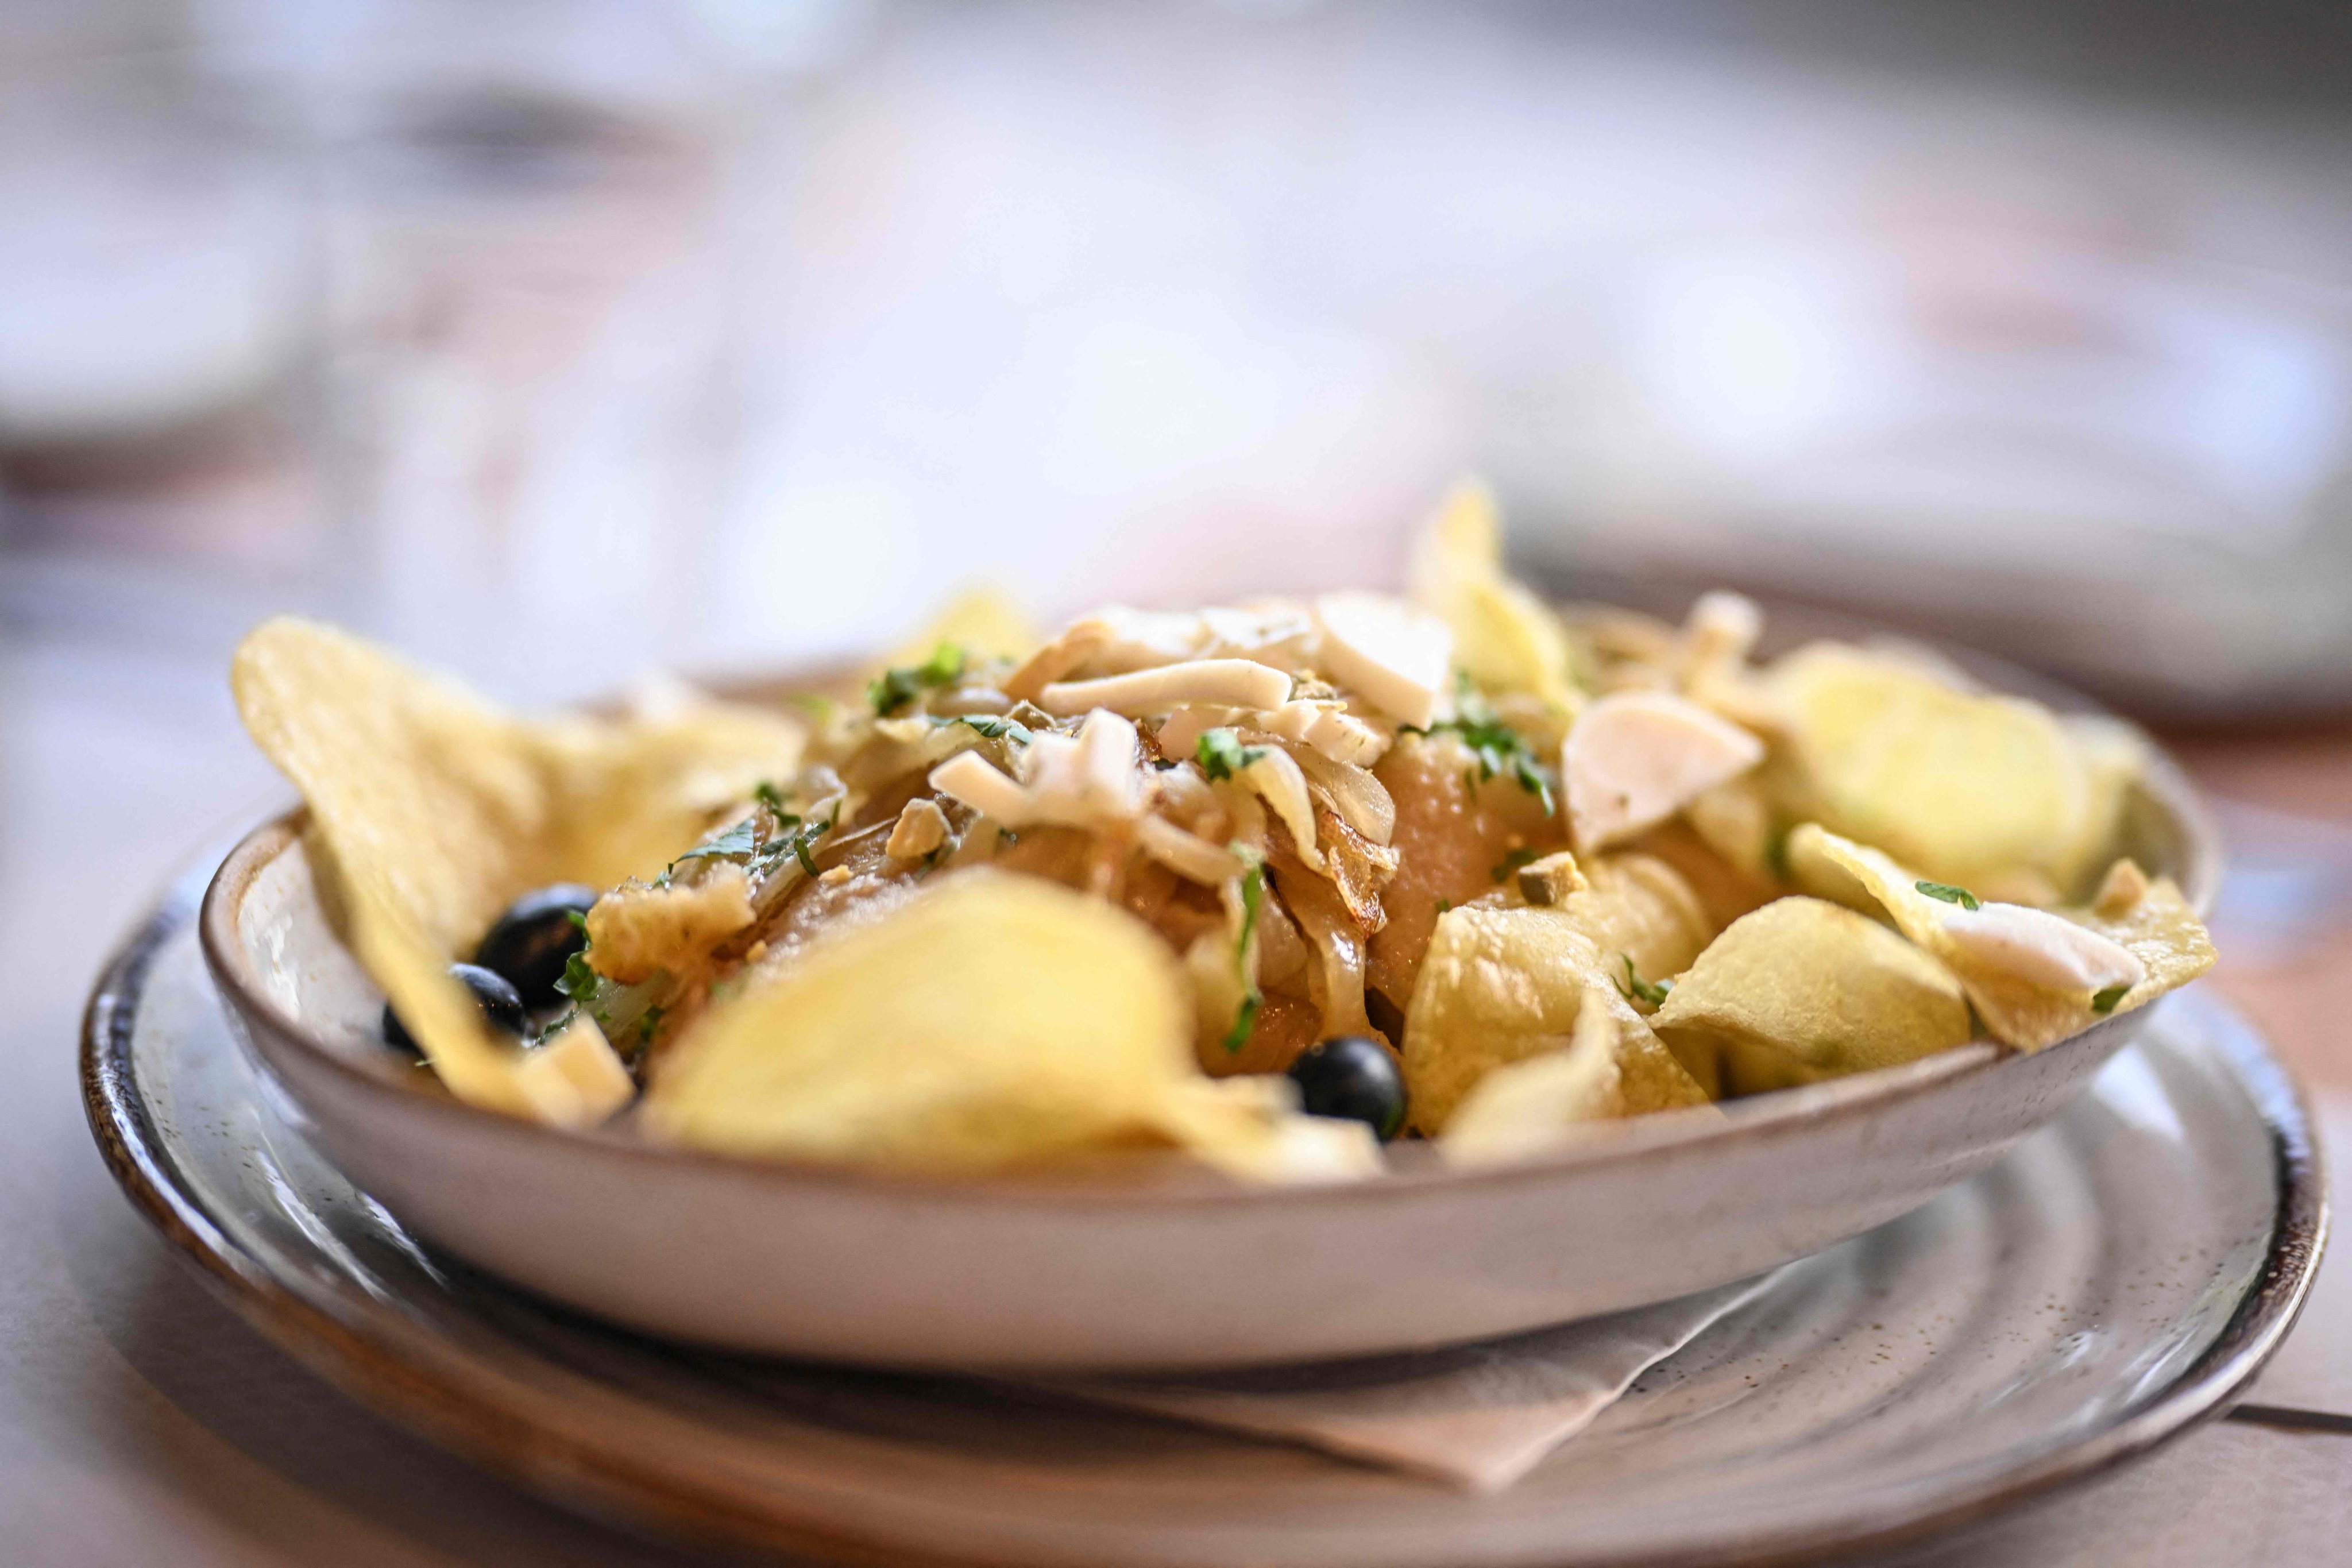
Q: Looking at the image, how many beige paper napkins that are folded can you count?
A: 1